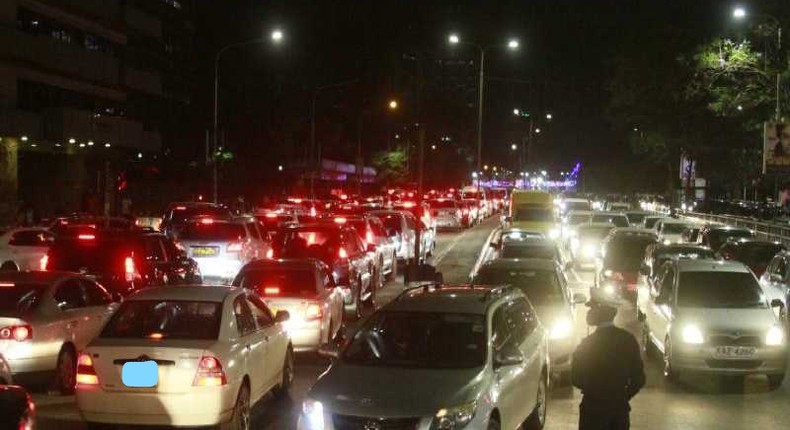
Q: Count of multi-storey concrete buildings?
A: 1